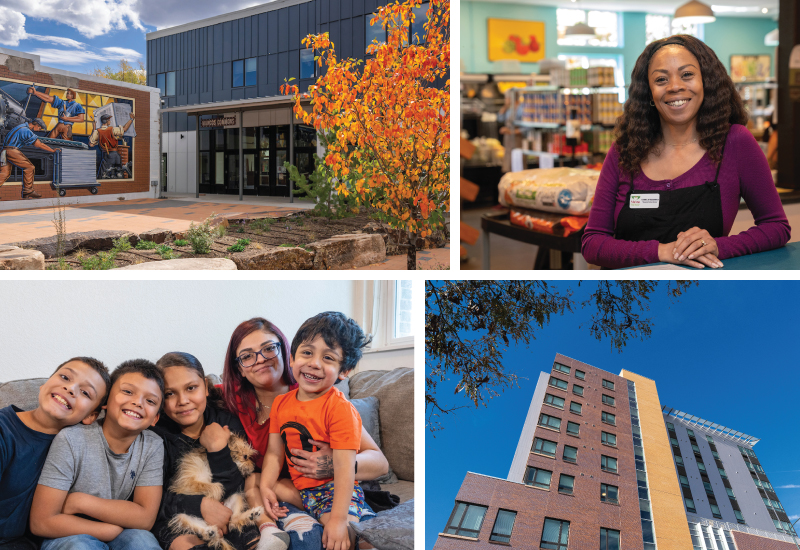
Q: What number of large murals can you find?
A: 1